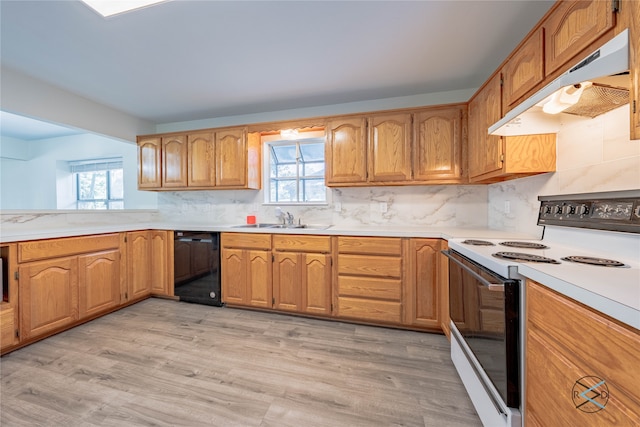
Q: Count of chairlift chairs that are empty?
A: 0